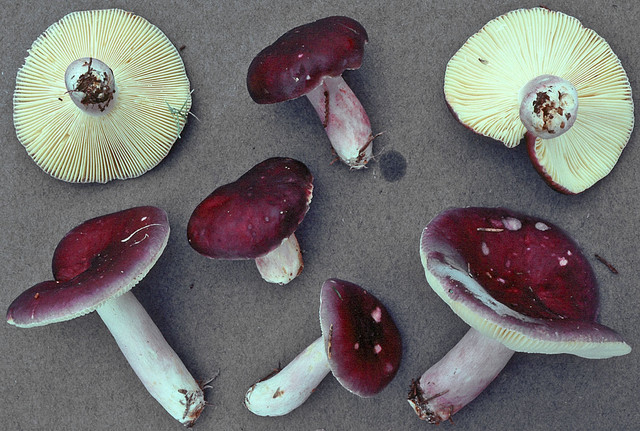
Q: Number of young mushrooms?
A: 3